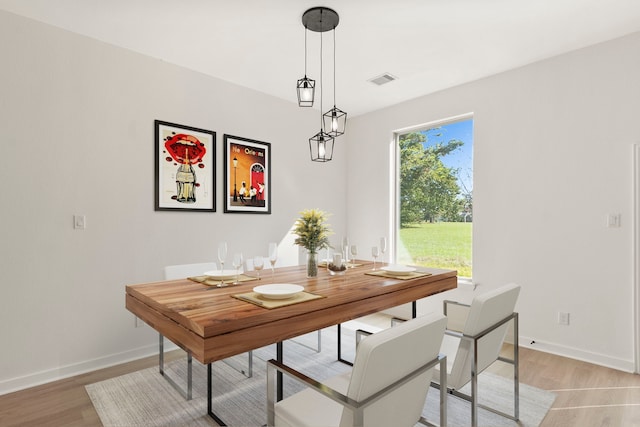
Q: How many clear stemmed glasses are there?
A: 8